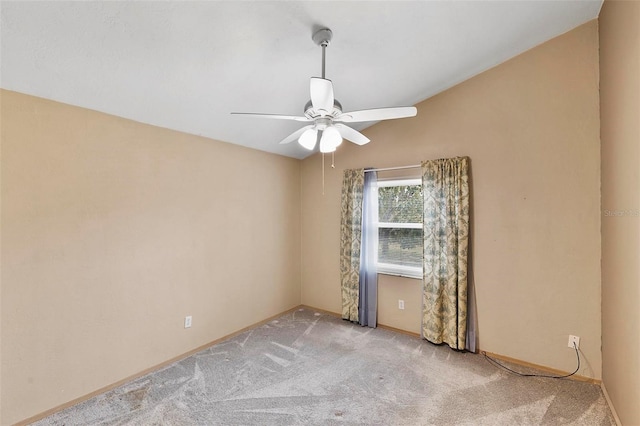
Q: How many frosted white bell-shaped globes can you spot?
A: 3